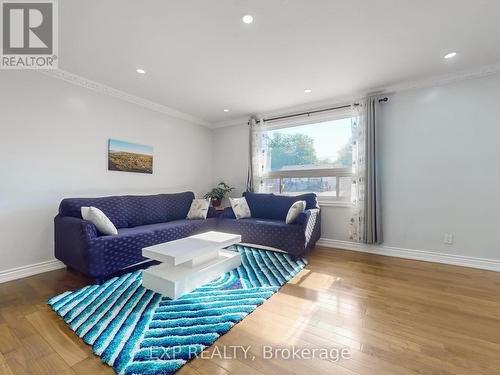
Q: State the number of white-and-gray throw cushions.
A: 4